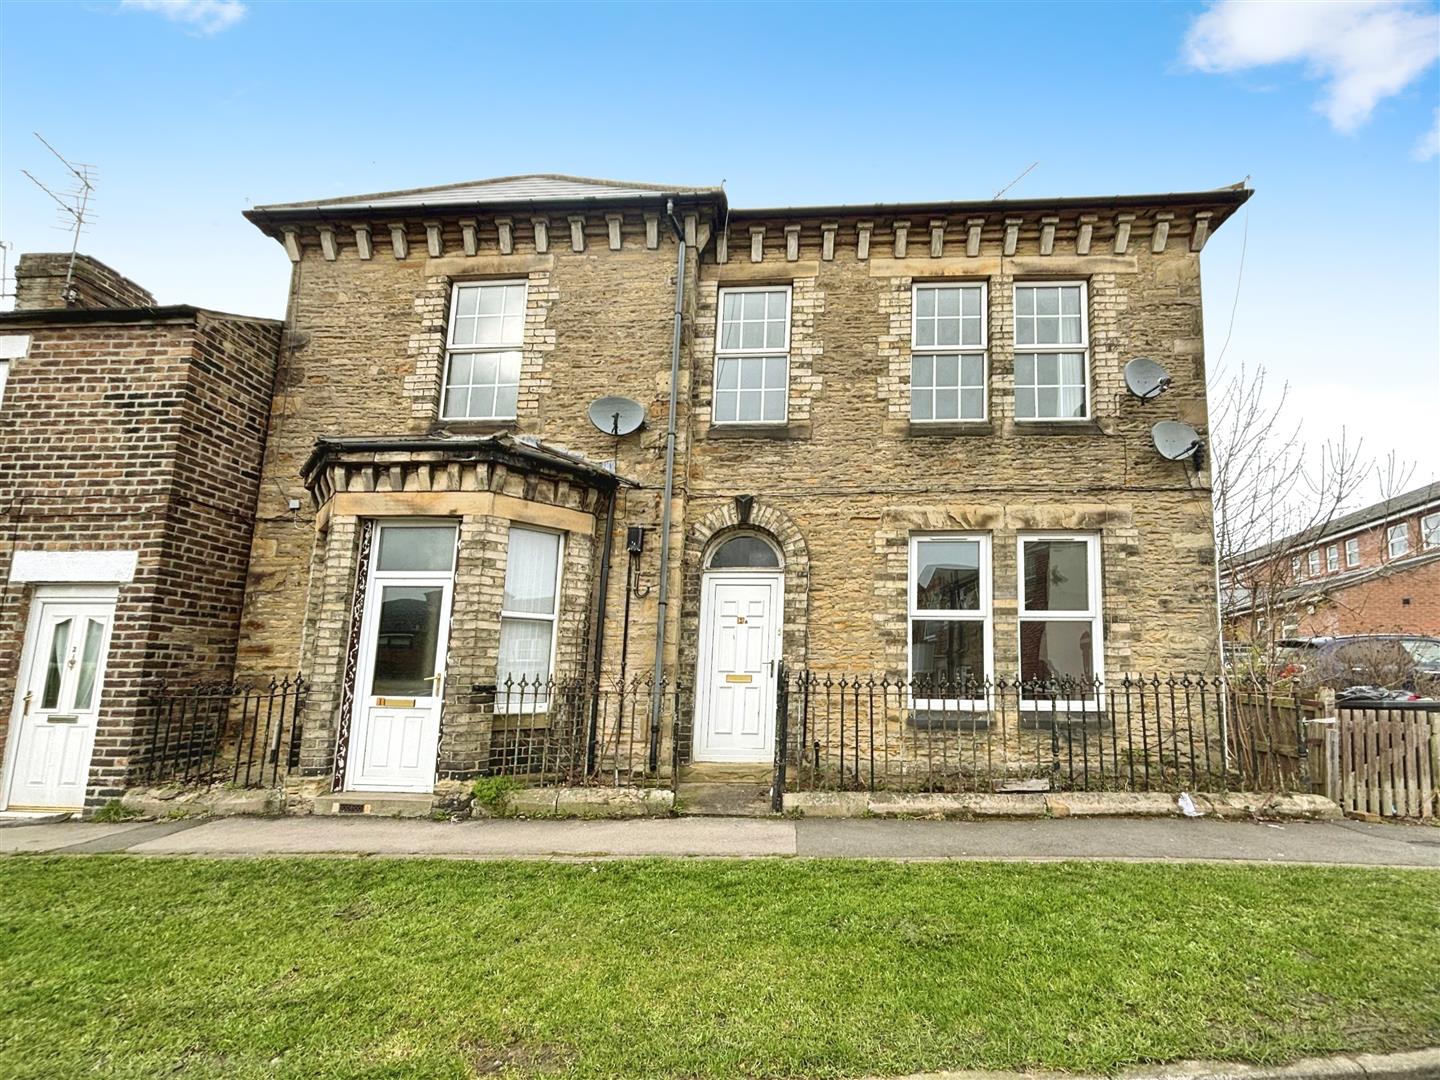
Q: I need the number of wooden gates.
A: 1